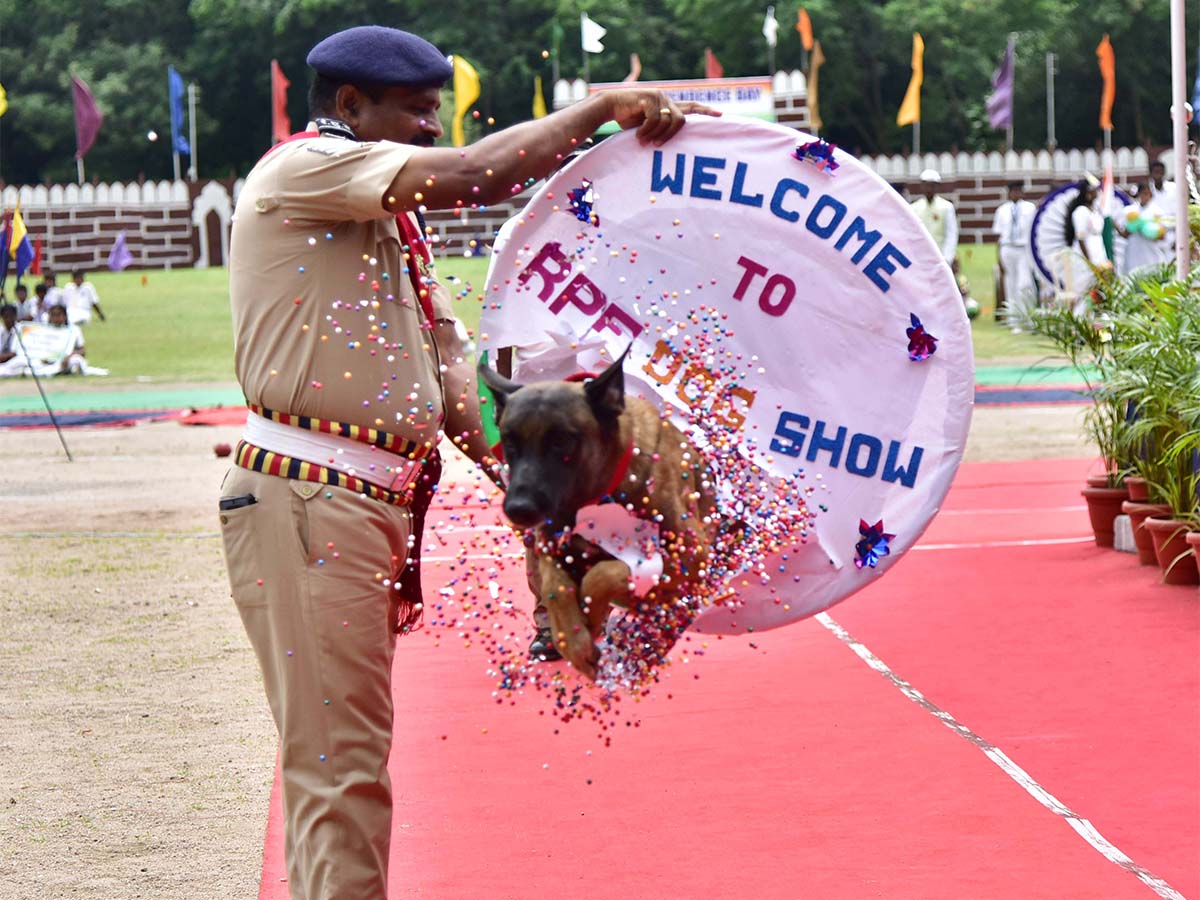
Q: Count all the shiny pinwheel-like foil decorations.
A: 4